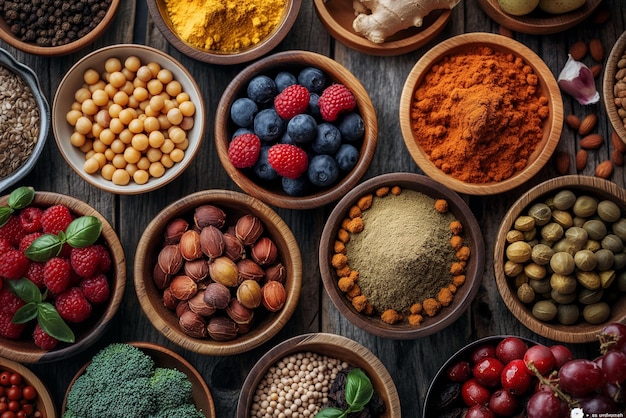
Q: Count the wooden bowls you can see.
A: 14